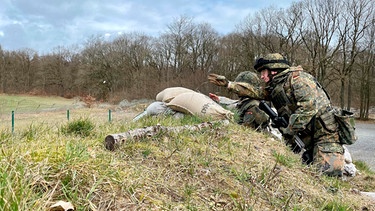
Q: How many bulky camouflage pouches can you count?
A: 1